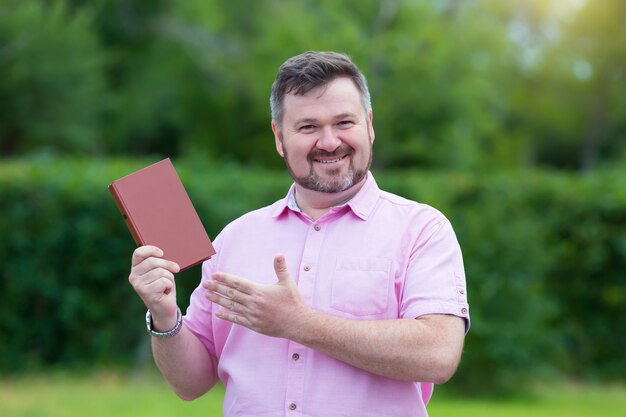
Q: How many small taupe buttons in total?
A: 6